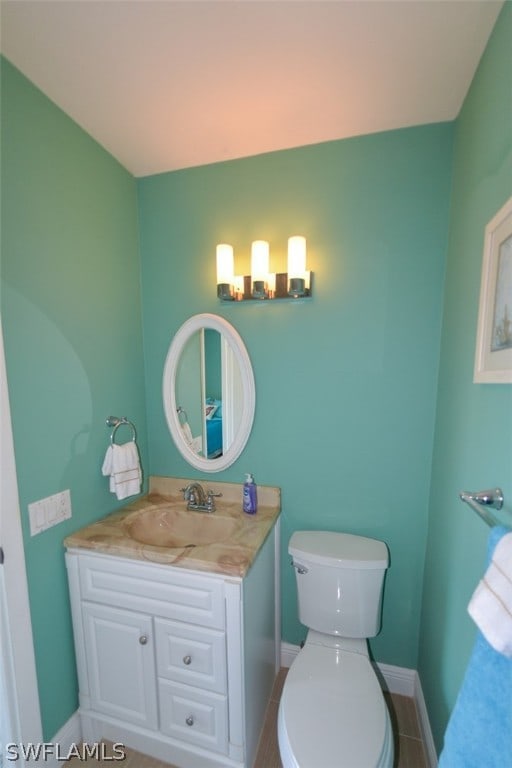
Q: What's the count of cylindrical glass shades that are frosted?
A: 3